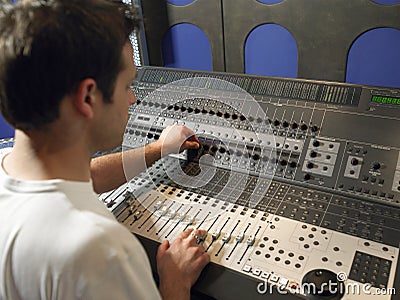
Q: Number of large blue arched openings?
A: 3